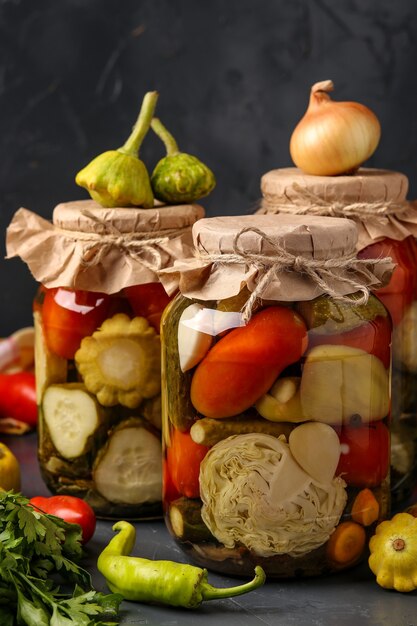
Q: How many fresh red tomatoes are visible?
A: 2